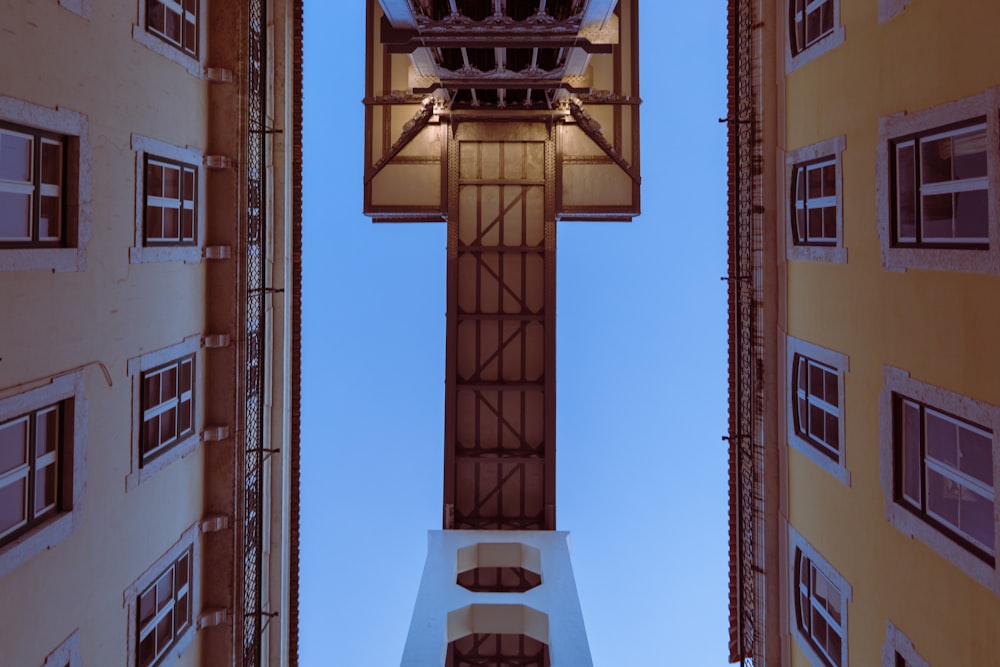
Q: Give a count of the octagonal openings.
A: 2